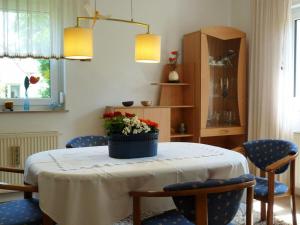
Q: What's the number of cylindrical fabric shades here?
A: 2